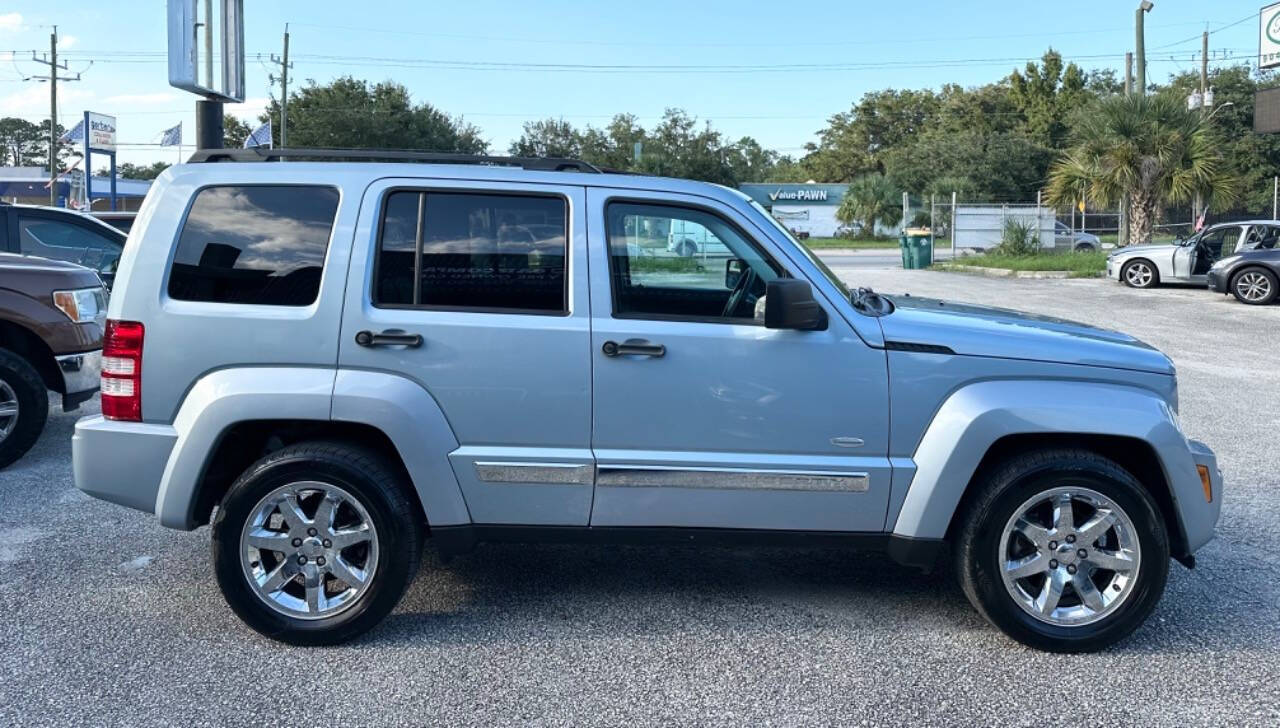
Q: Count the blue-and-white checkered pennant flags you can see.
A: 3